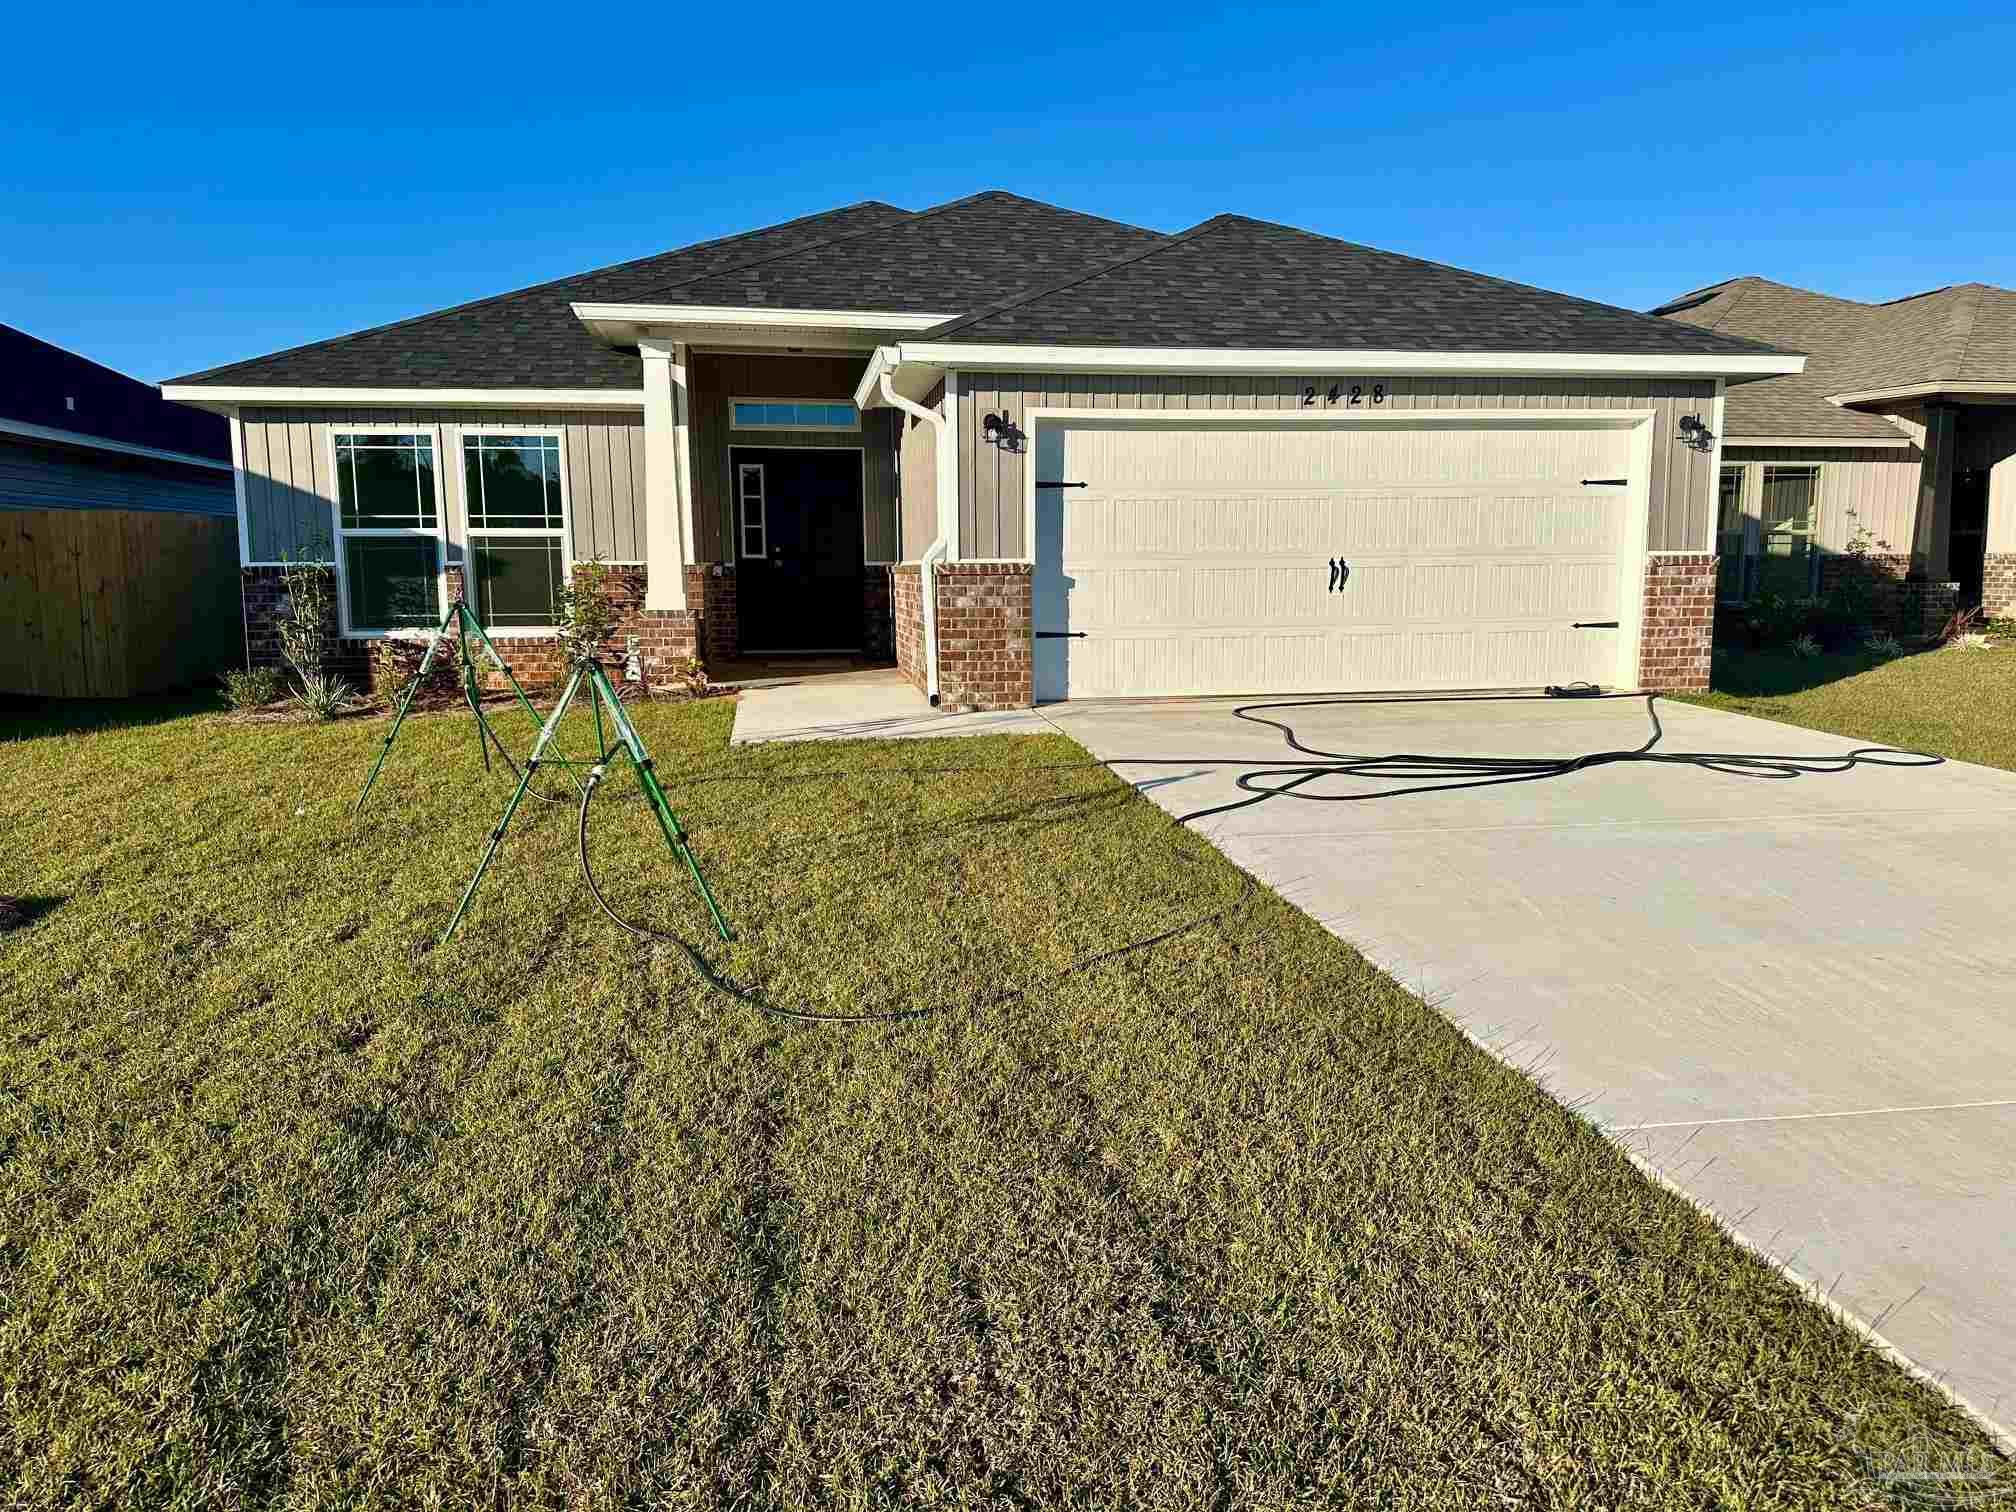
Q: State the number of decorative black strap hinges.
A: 4